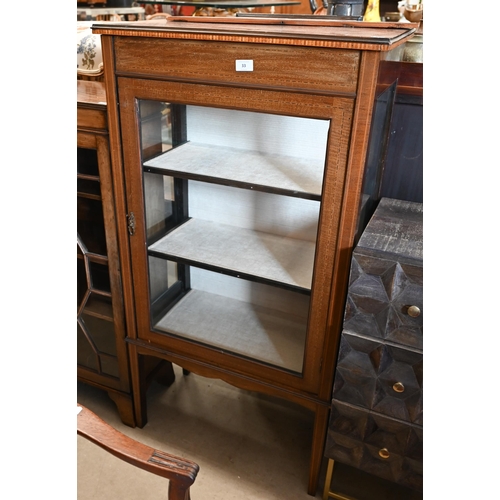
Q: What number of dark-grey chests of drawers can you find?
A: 1